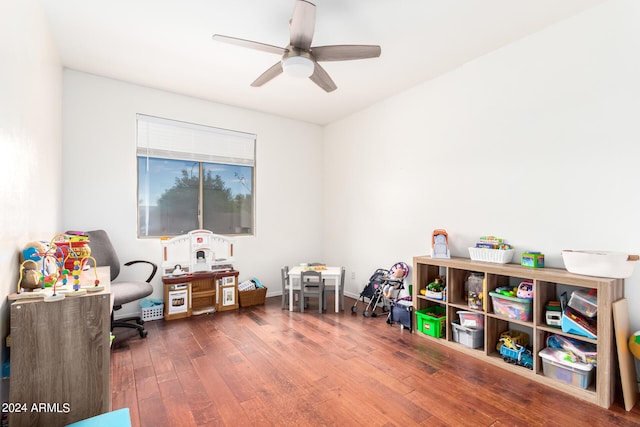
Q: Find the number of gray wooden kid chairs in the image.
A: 4